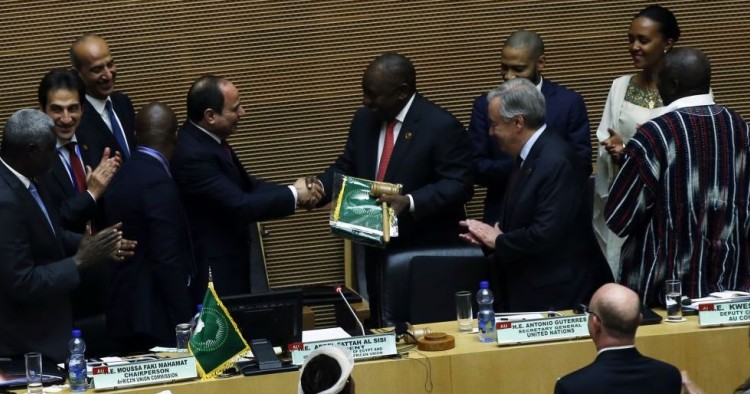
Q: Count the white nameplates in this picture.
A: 4